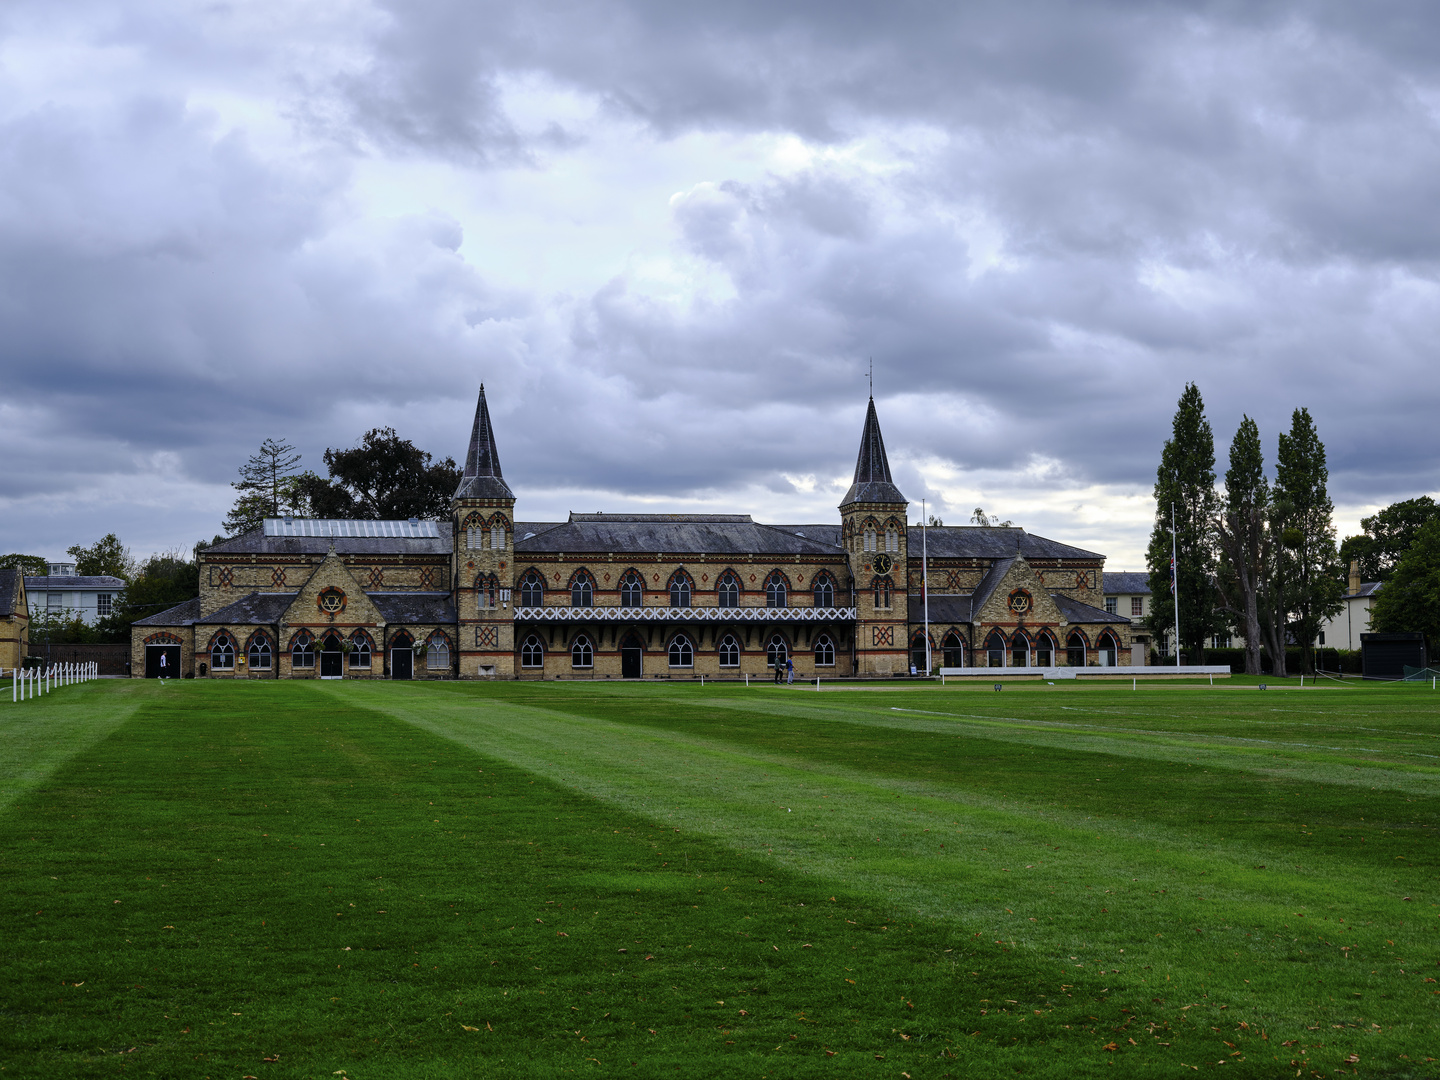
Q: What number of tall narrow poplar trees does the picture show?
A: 3